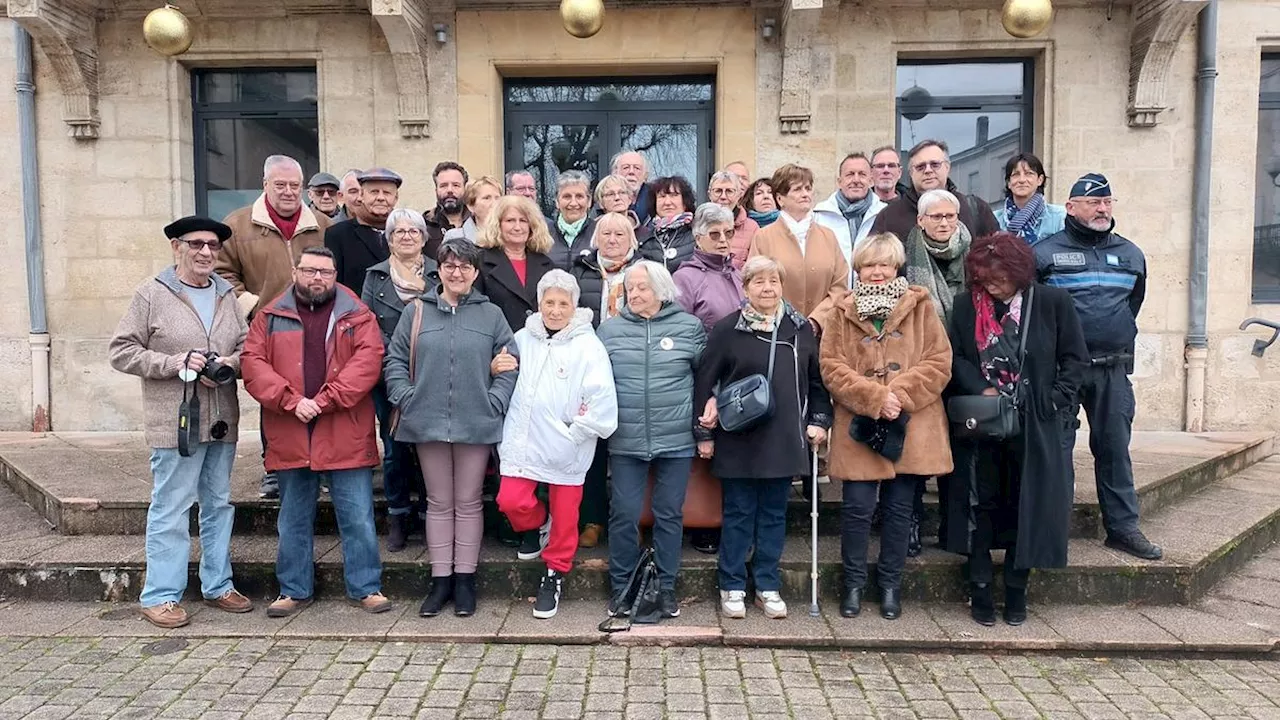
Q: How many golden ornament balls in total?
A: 3